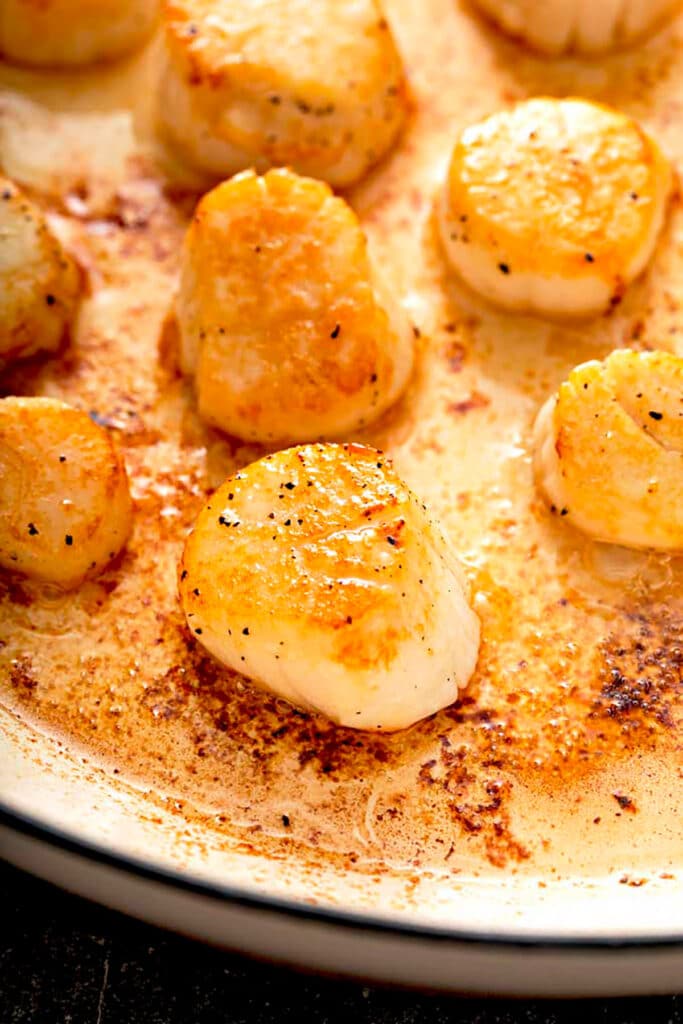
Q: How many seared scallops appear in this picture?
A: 9